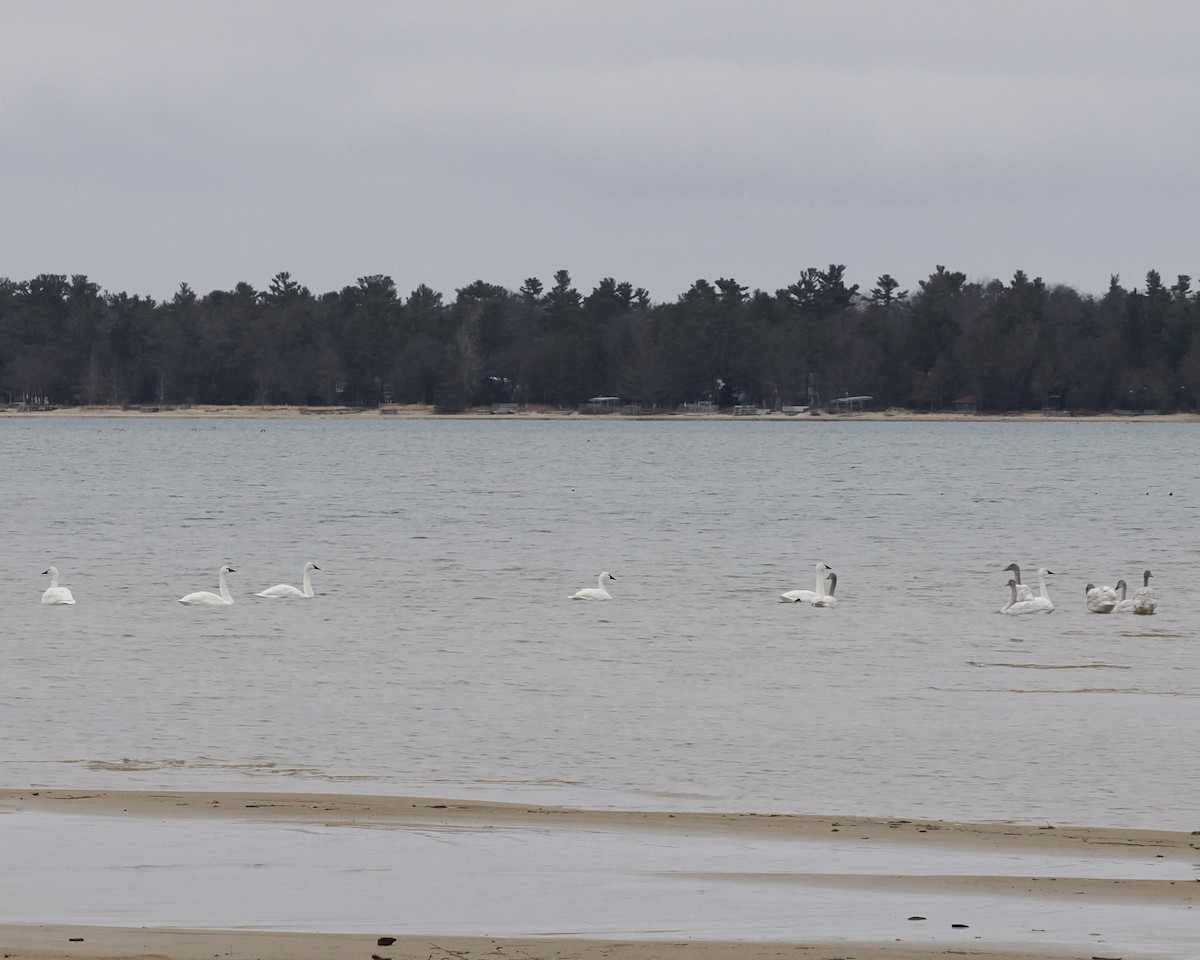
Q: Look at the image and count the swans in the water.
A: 12